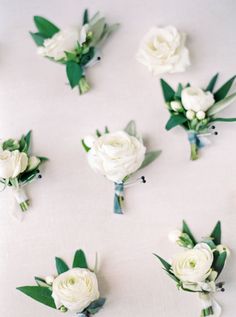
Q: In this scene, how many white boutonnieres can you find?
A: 6